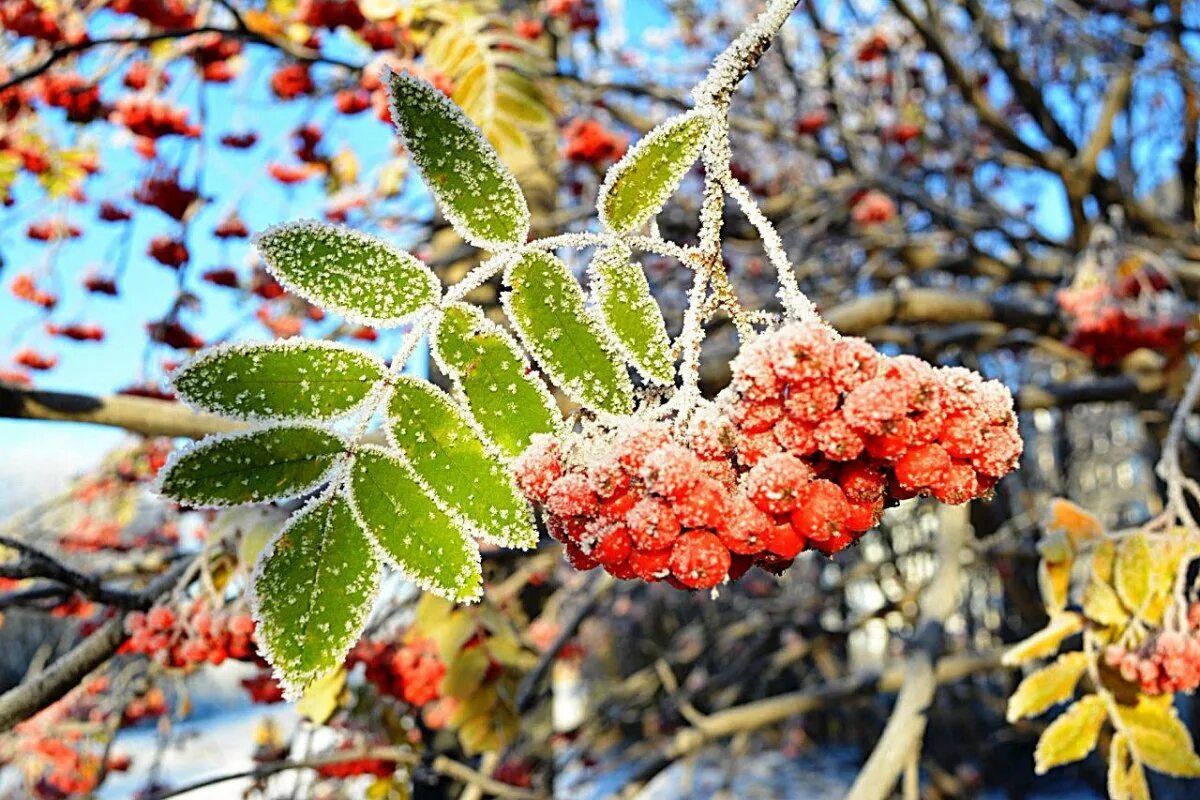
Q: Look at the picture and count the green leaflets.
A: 11